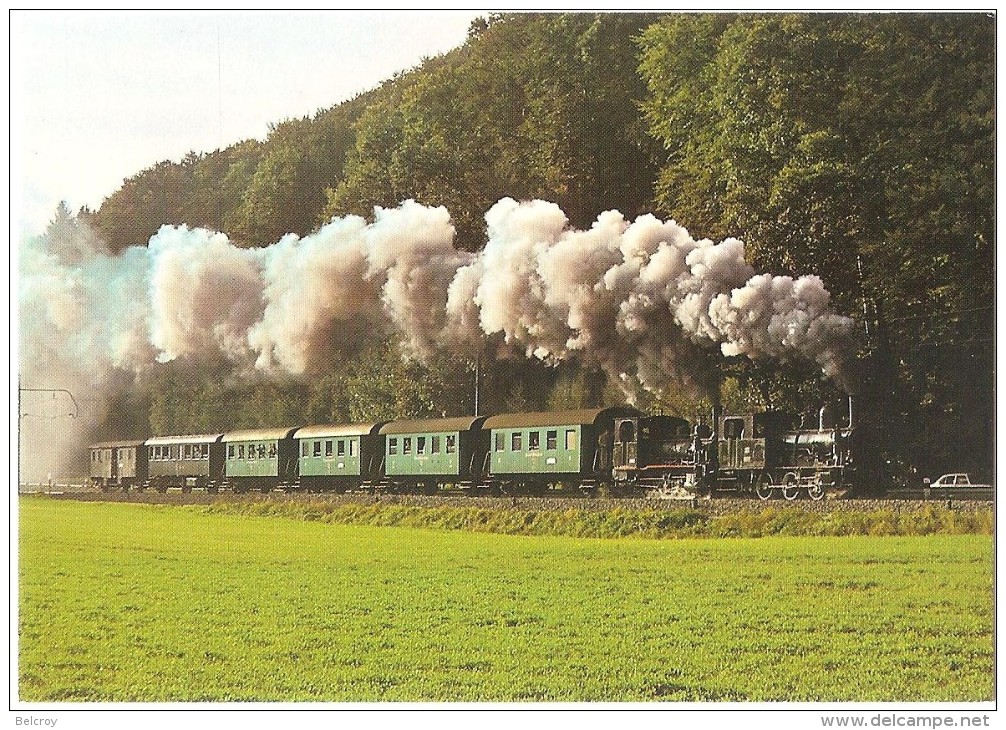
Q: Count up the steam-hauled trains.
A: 1